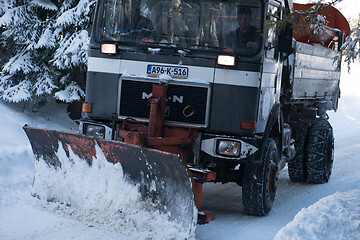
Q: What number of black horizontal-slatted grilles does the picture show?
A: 1